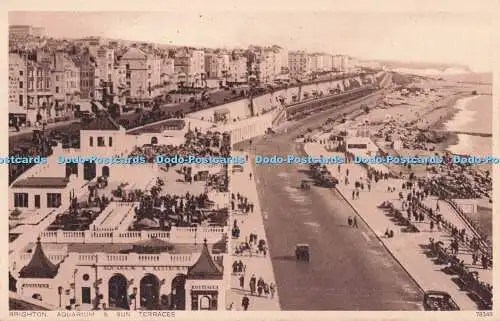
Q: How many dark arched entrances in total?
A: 3